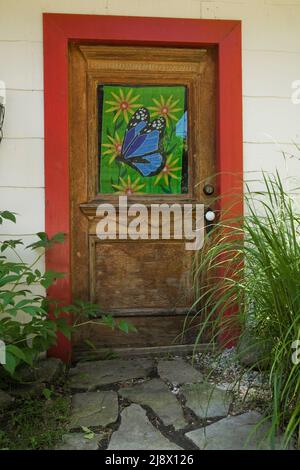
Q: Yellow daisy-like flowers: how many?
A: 5